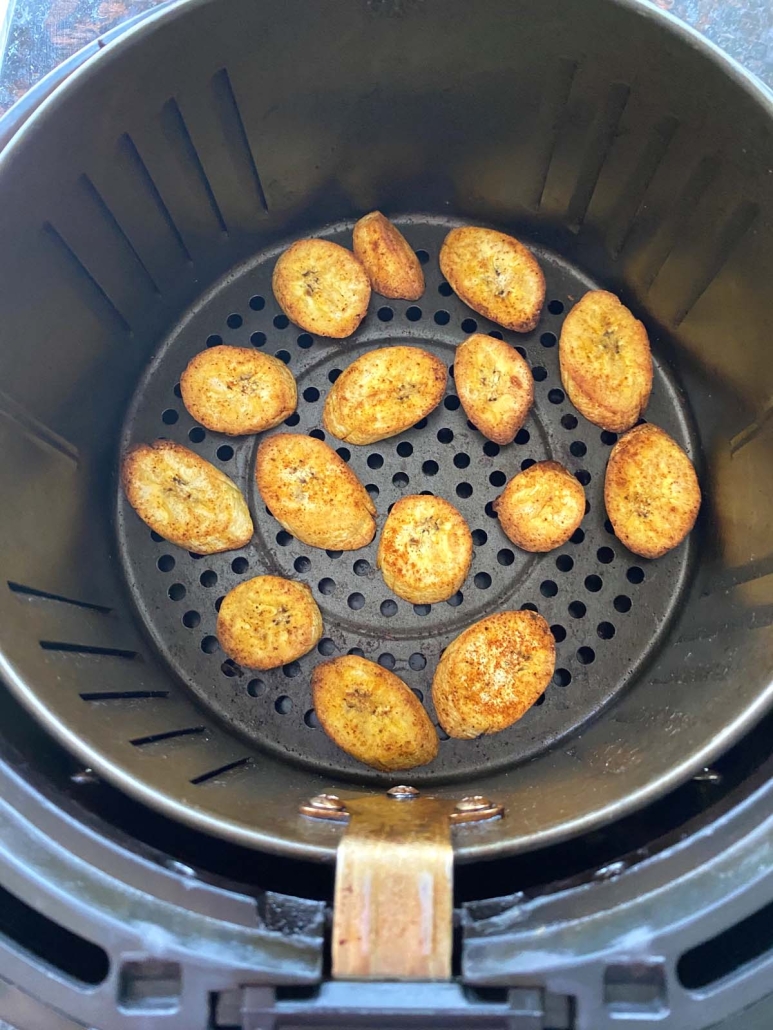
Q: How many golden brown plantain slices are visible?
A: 15